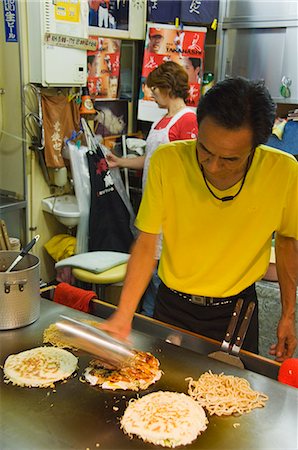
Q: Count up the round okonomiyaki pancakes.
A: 3